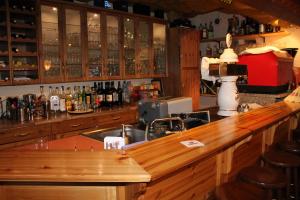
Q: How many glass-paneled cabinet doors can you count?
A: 7